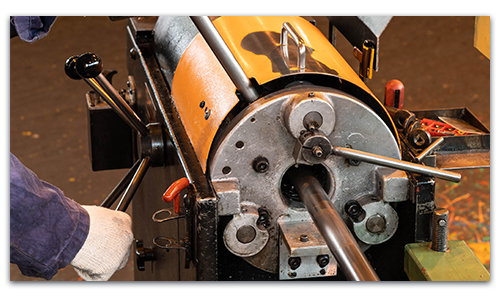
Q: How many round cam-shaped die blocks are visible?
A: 3